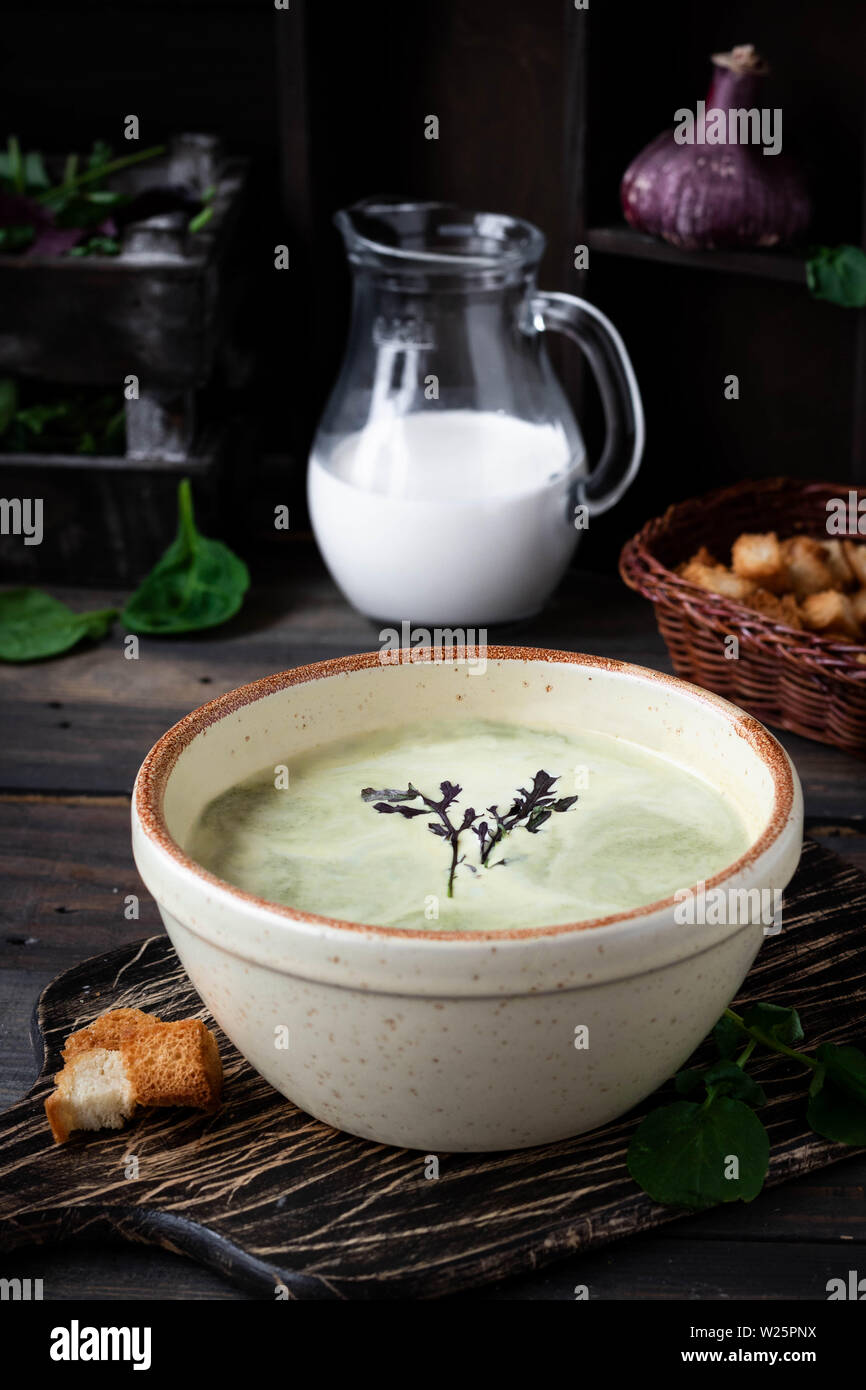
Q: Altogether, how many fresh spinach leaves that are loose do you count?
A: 2